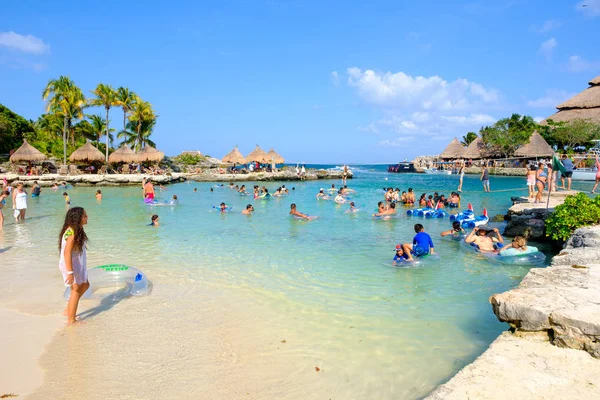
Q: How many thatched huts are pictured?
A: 11